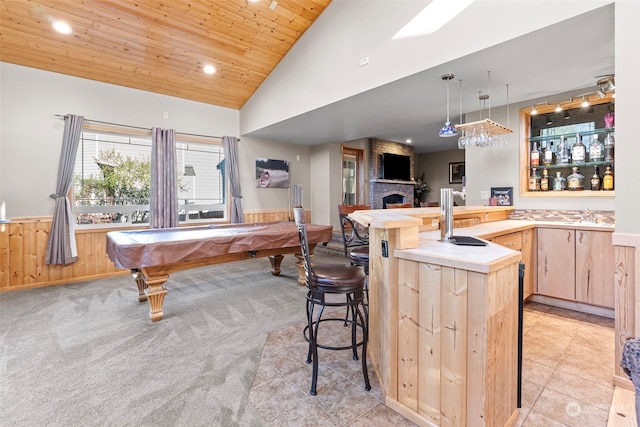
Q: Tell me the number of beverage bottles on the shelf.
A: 12